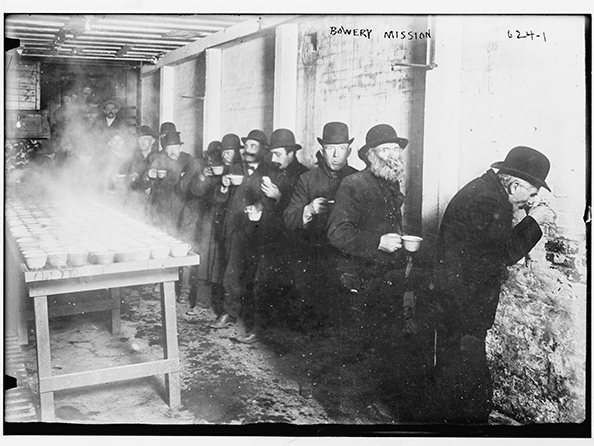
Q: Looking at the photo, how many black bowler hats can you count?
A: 10